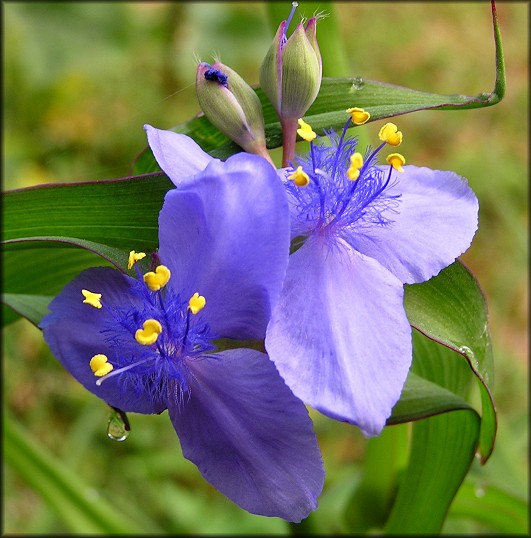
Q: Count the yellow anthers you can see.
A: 12